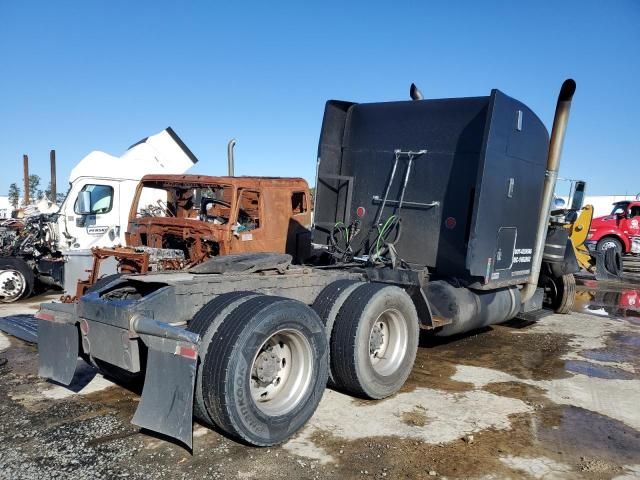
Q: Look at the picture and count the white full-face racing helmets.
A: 0